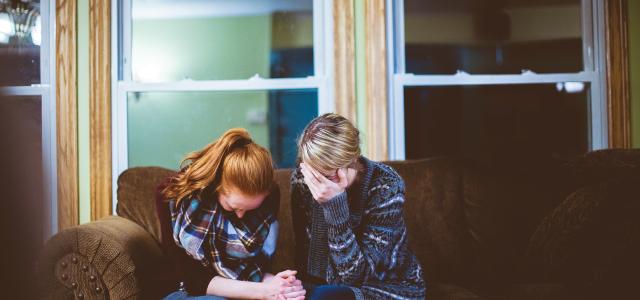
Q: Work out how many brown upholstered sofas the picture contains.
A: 1